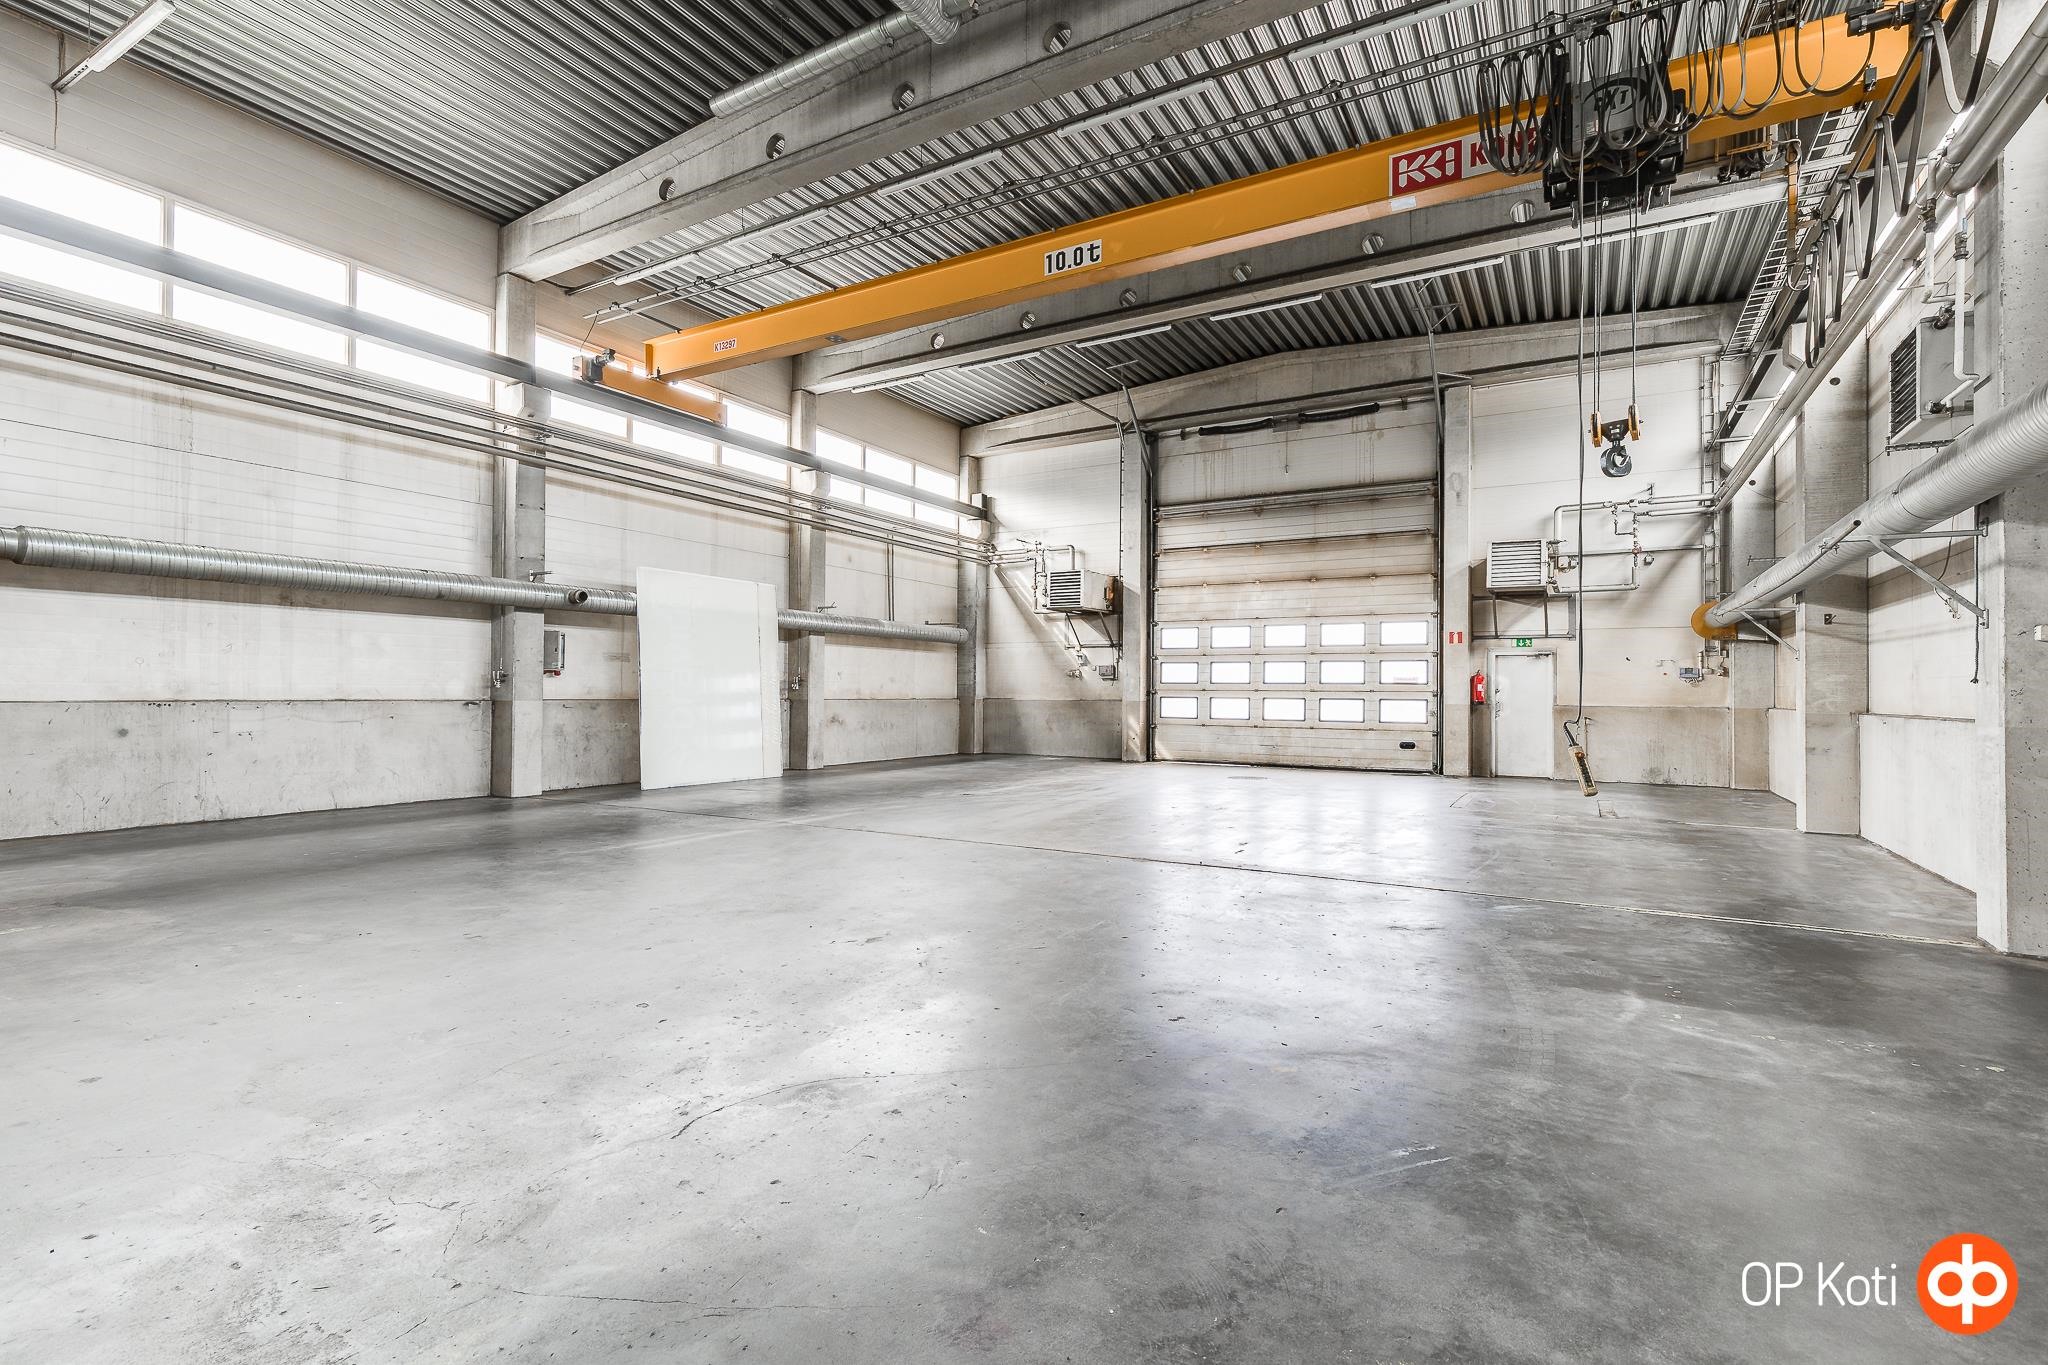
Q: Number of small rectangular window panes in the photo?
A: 15